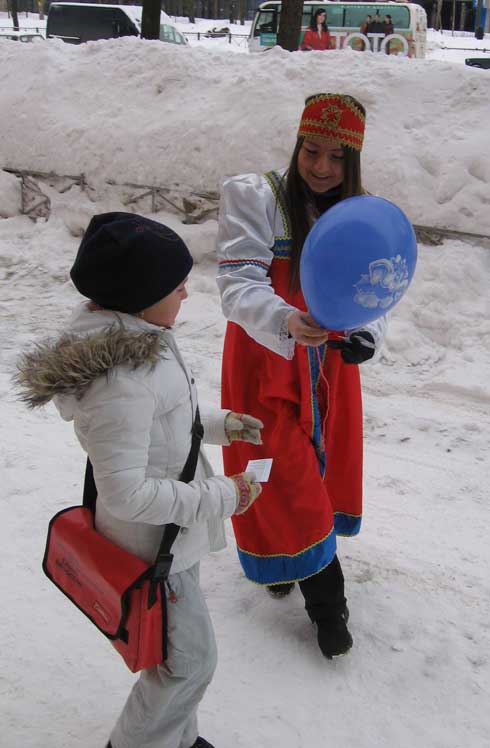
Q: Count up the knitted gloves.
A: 2